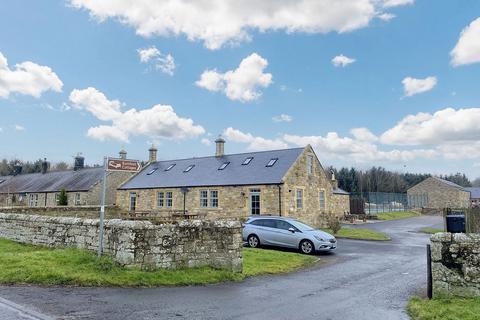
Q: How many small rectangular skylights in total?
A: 6